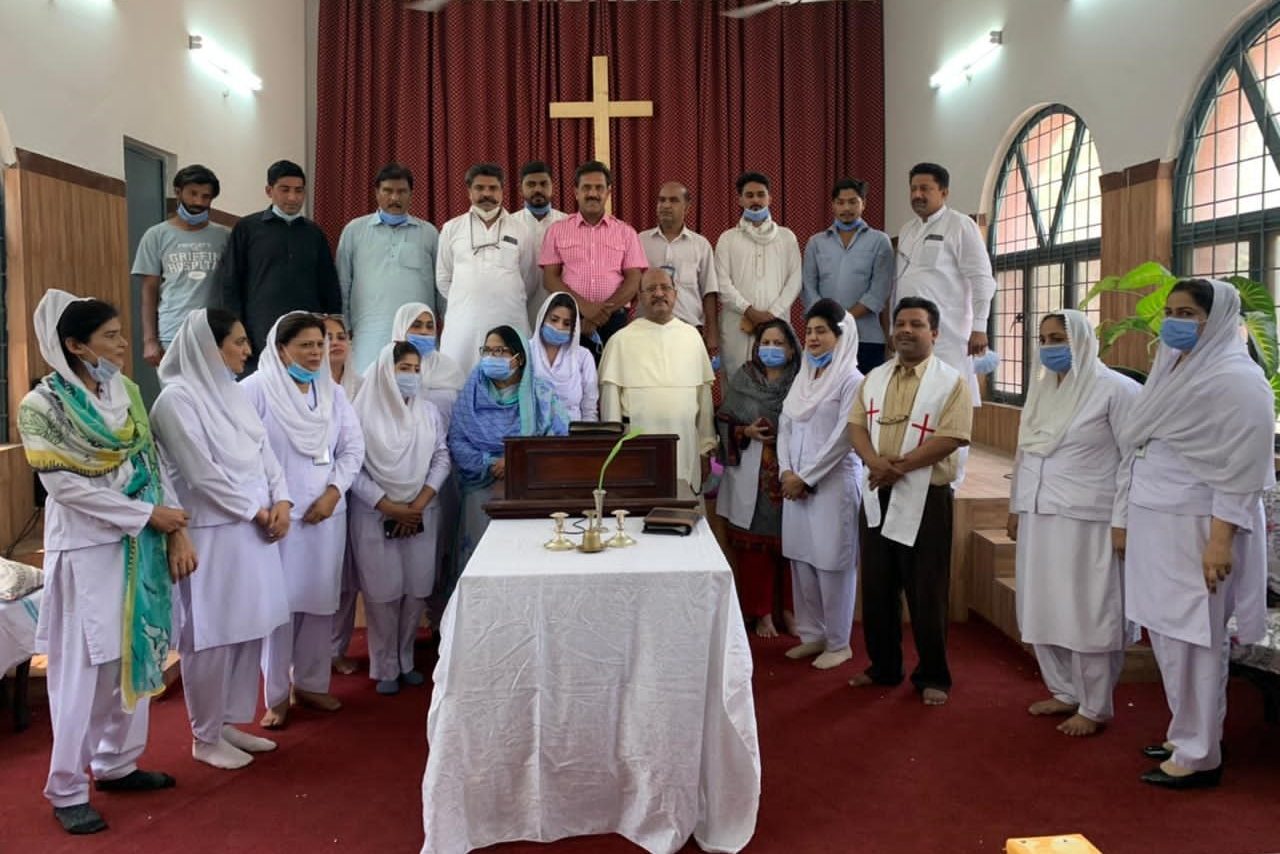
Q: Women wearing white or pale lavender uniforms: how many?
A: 10